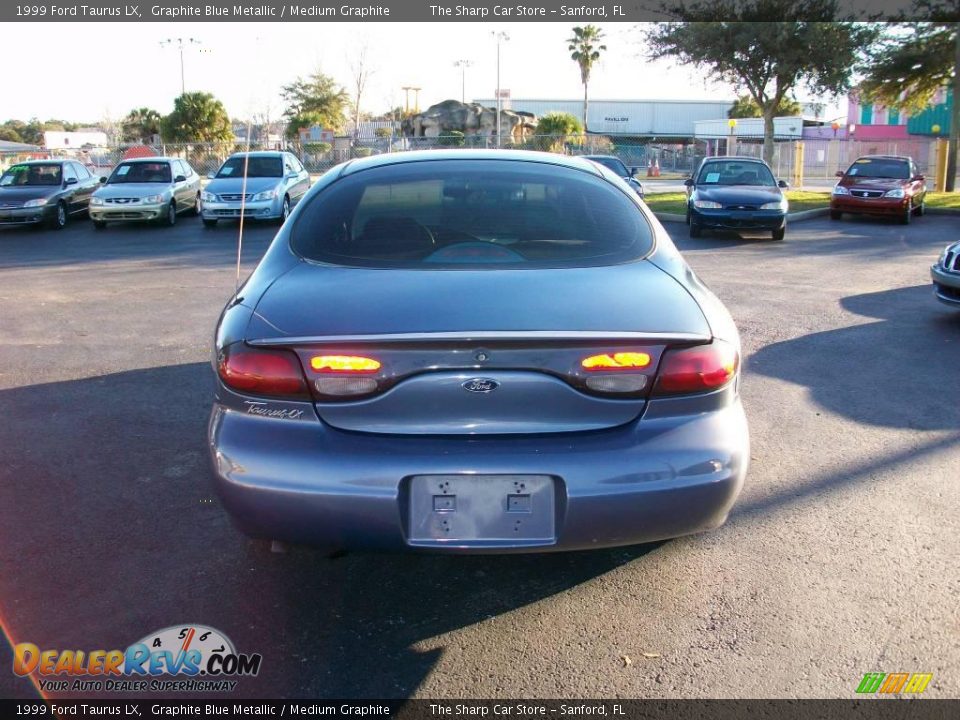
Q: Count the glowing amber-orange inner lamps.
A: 2